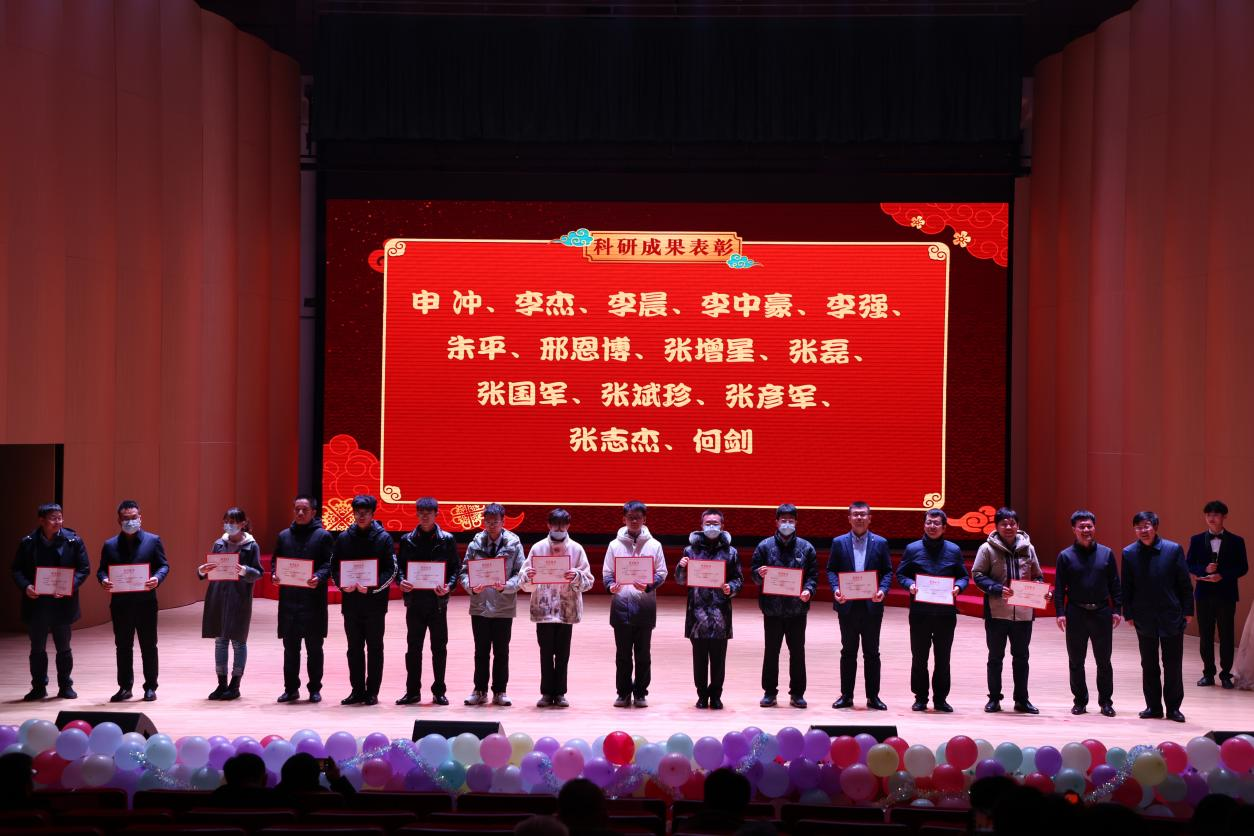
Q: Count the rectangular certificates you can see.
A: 14